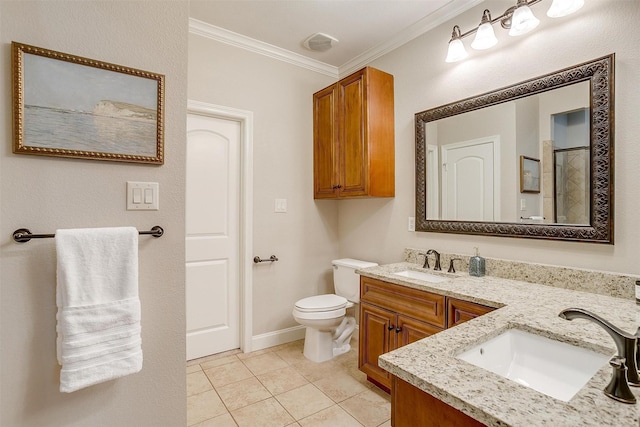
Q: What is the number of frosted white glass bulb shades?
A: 4